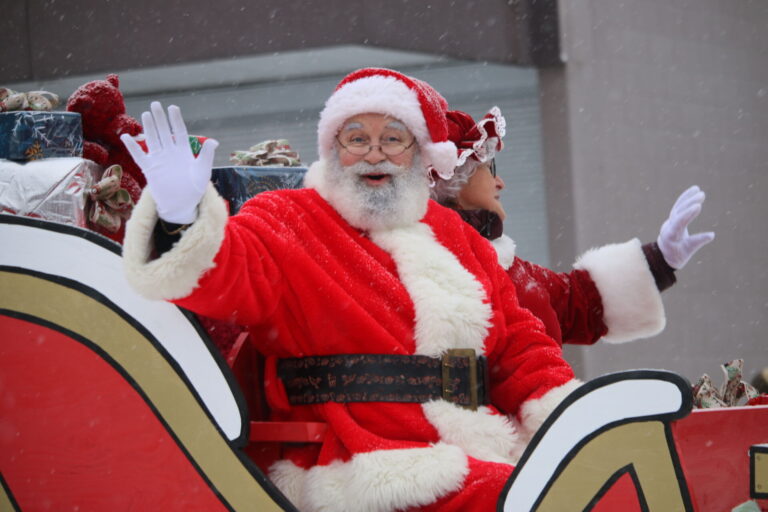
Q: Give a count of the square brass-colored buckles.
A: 1